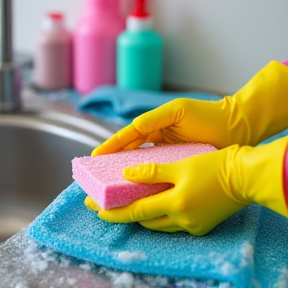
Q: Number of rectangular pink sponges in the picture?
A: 1